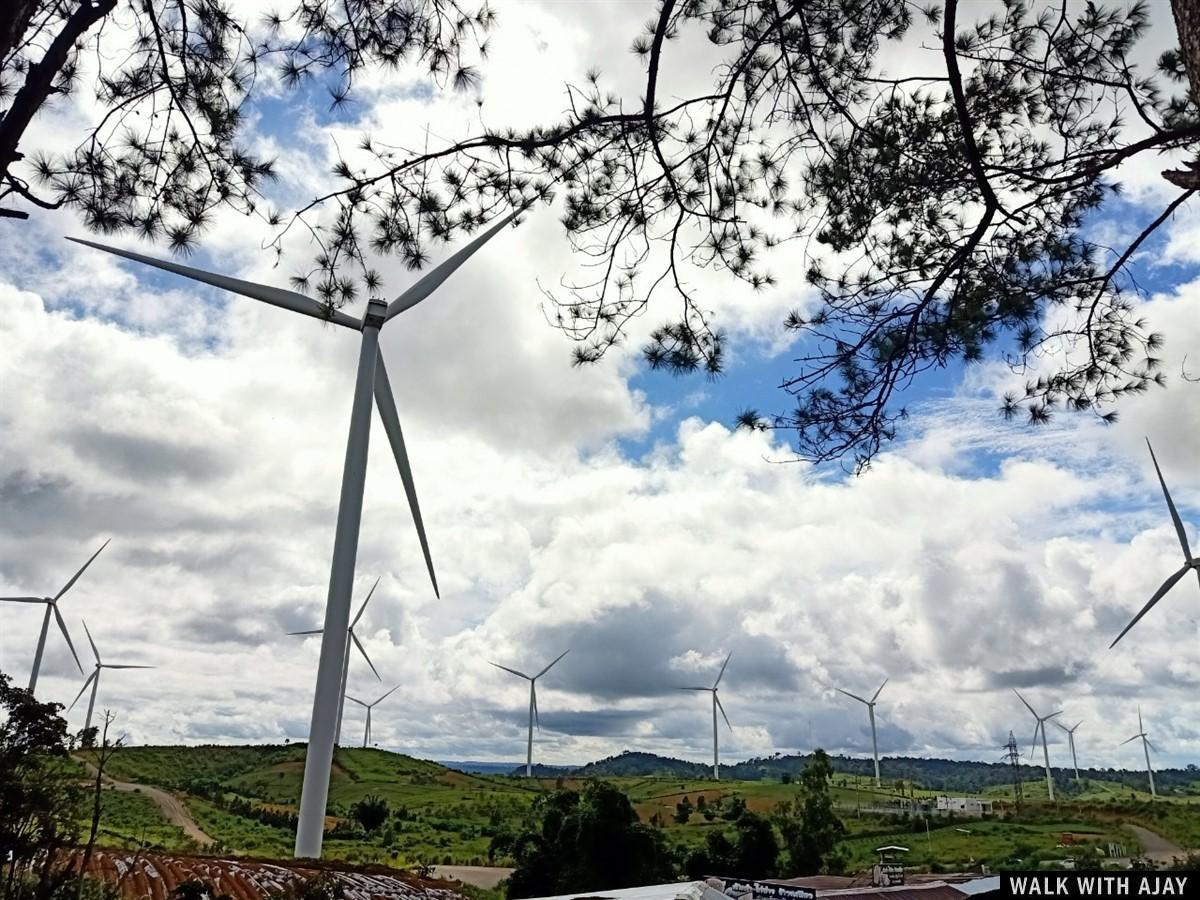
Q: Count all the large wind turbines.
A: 12